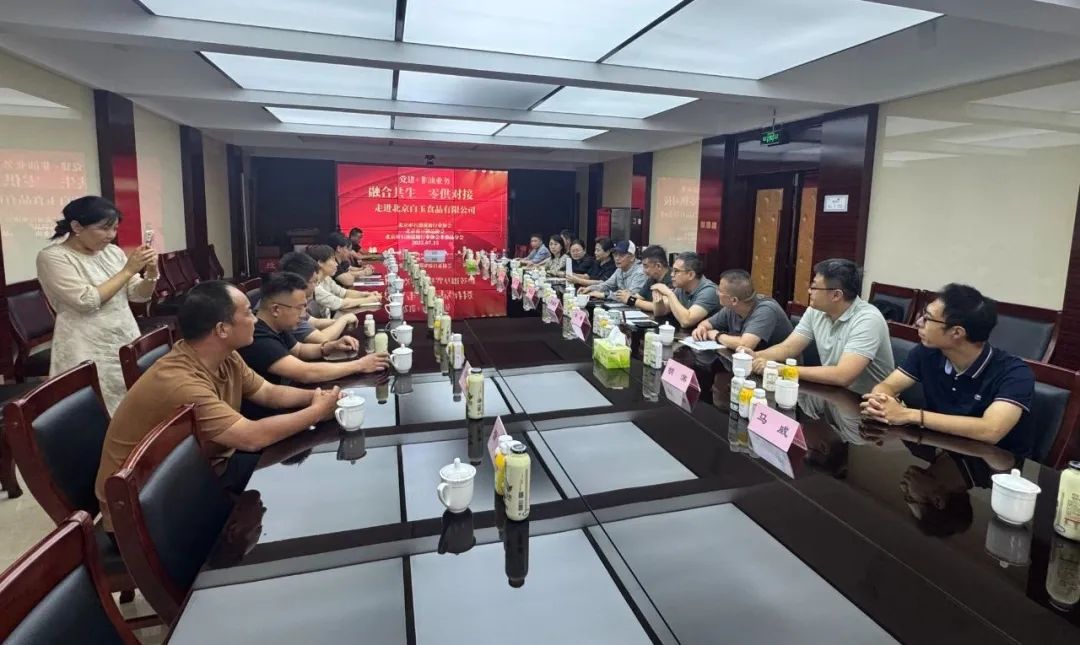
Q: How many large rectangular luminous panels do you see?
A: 9